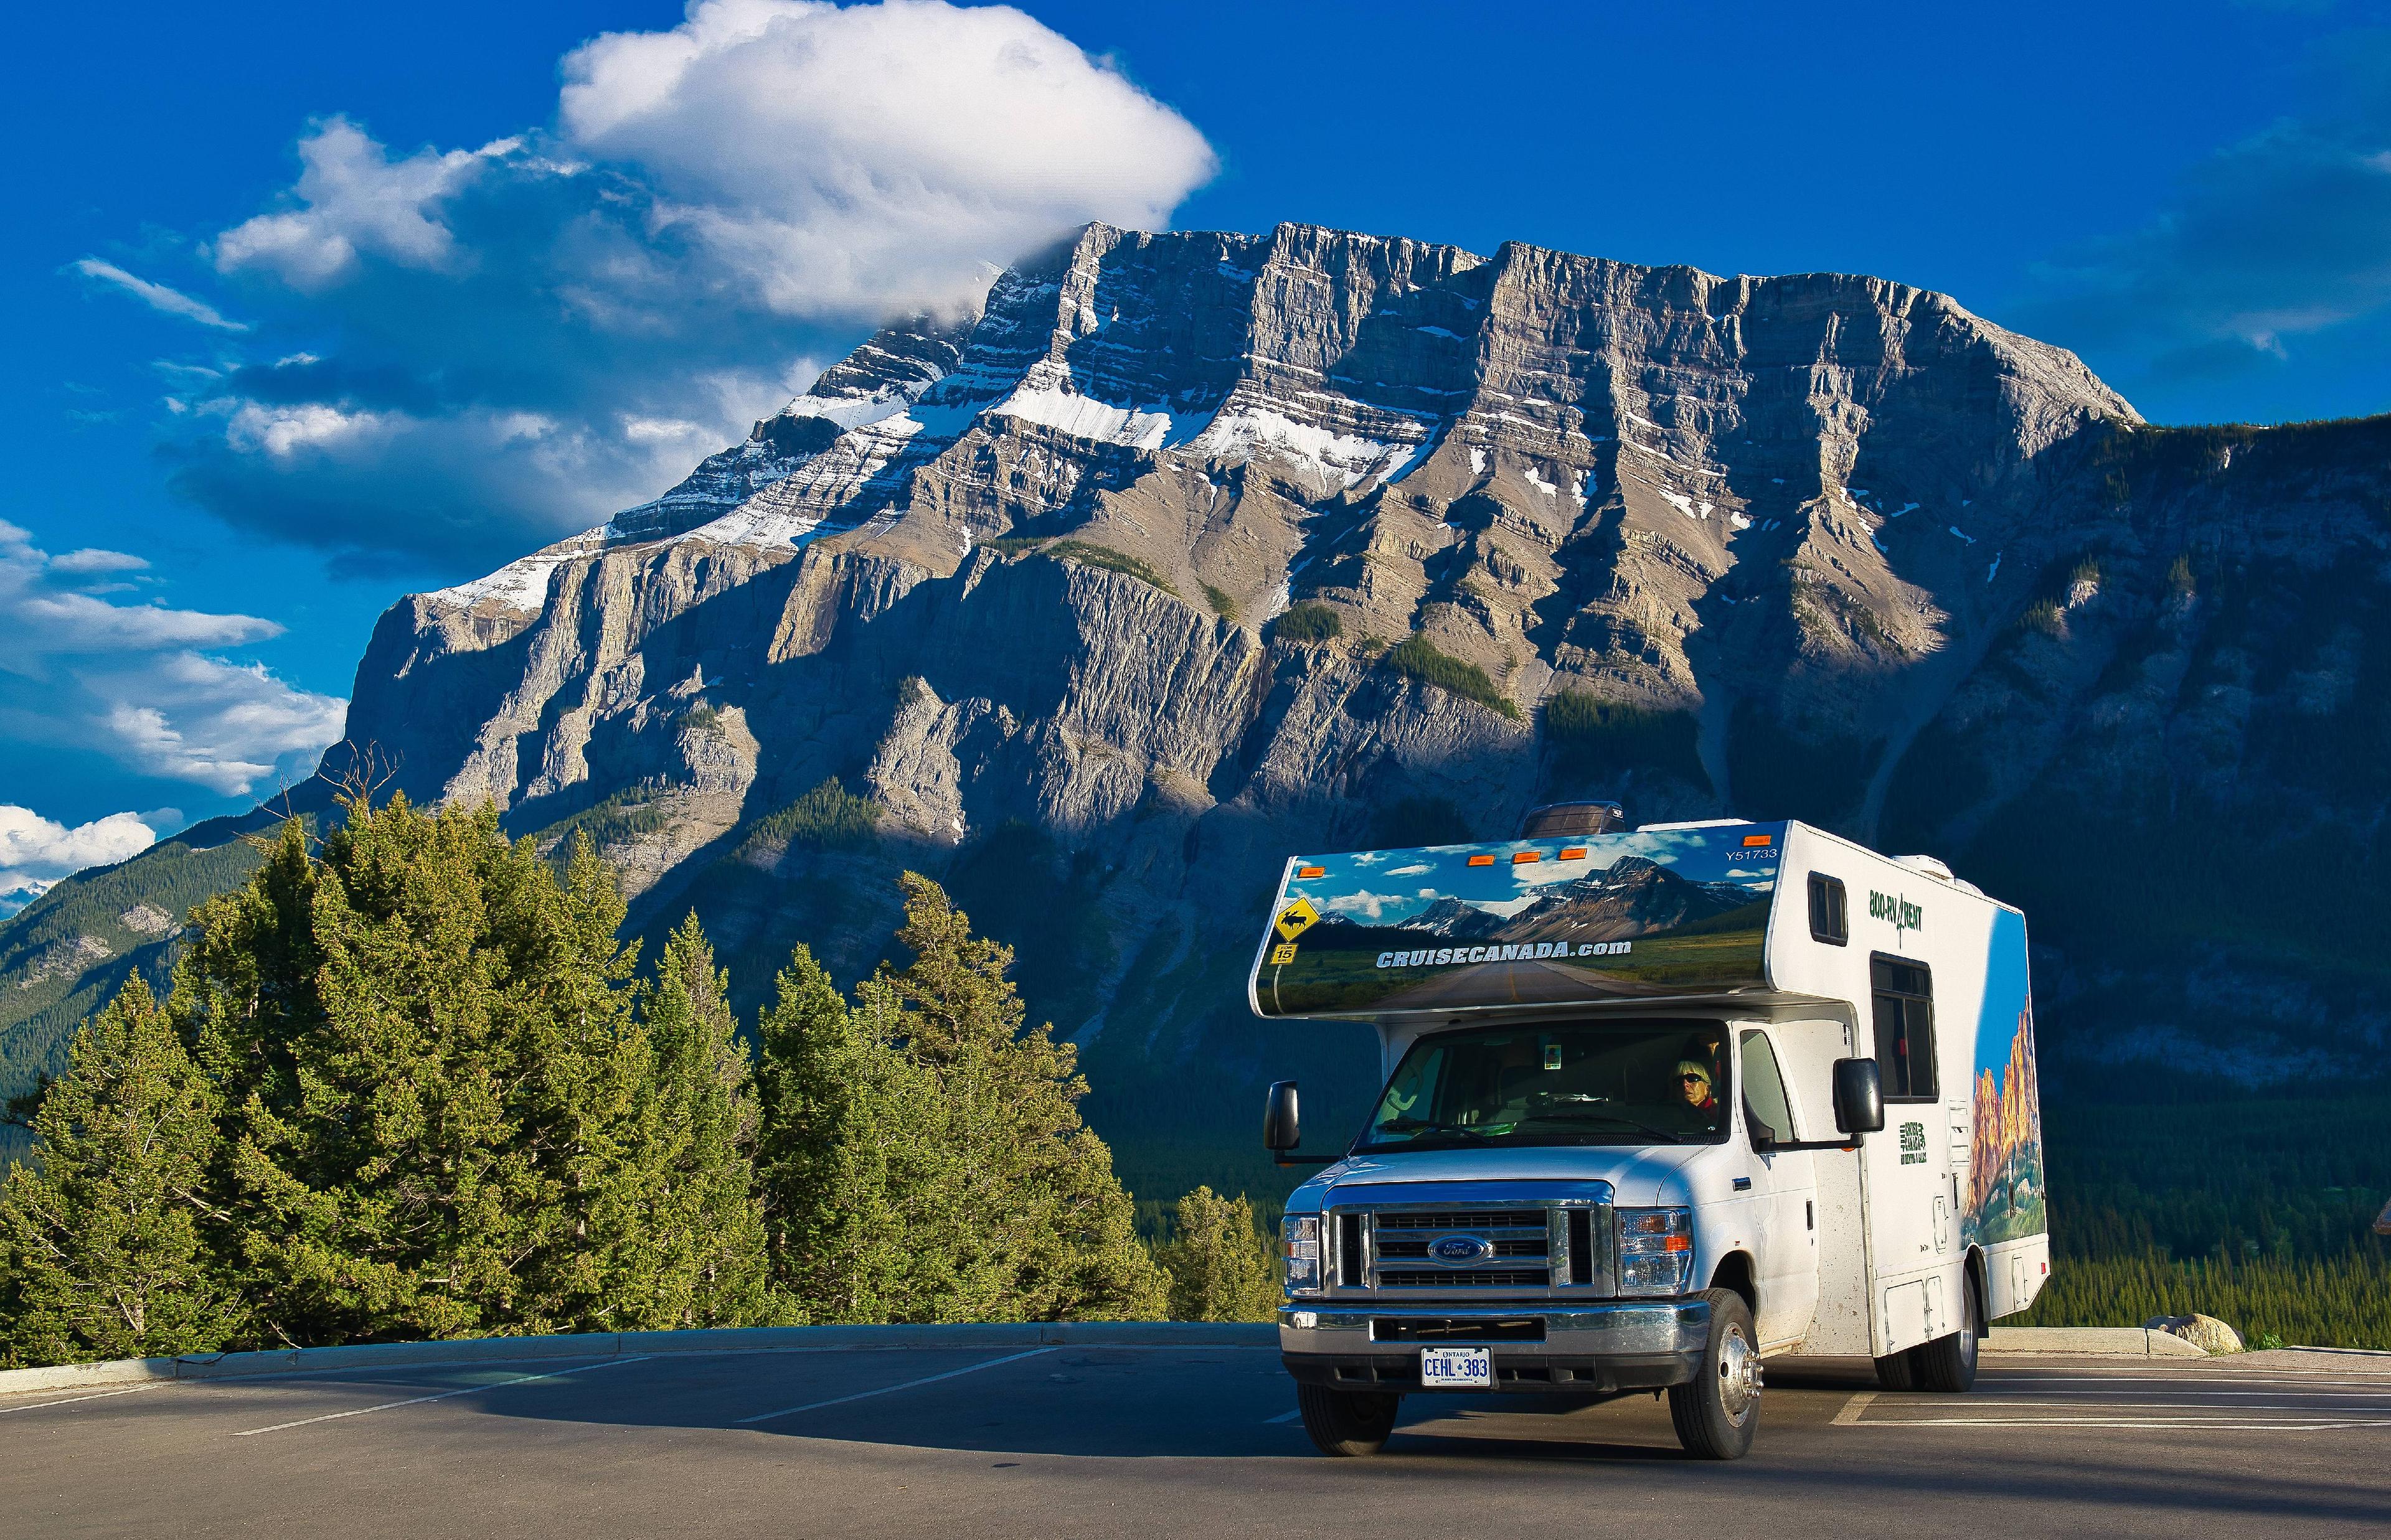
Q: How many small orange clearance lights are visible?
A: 5